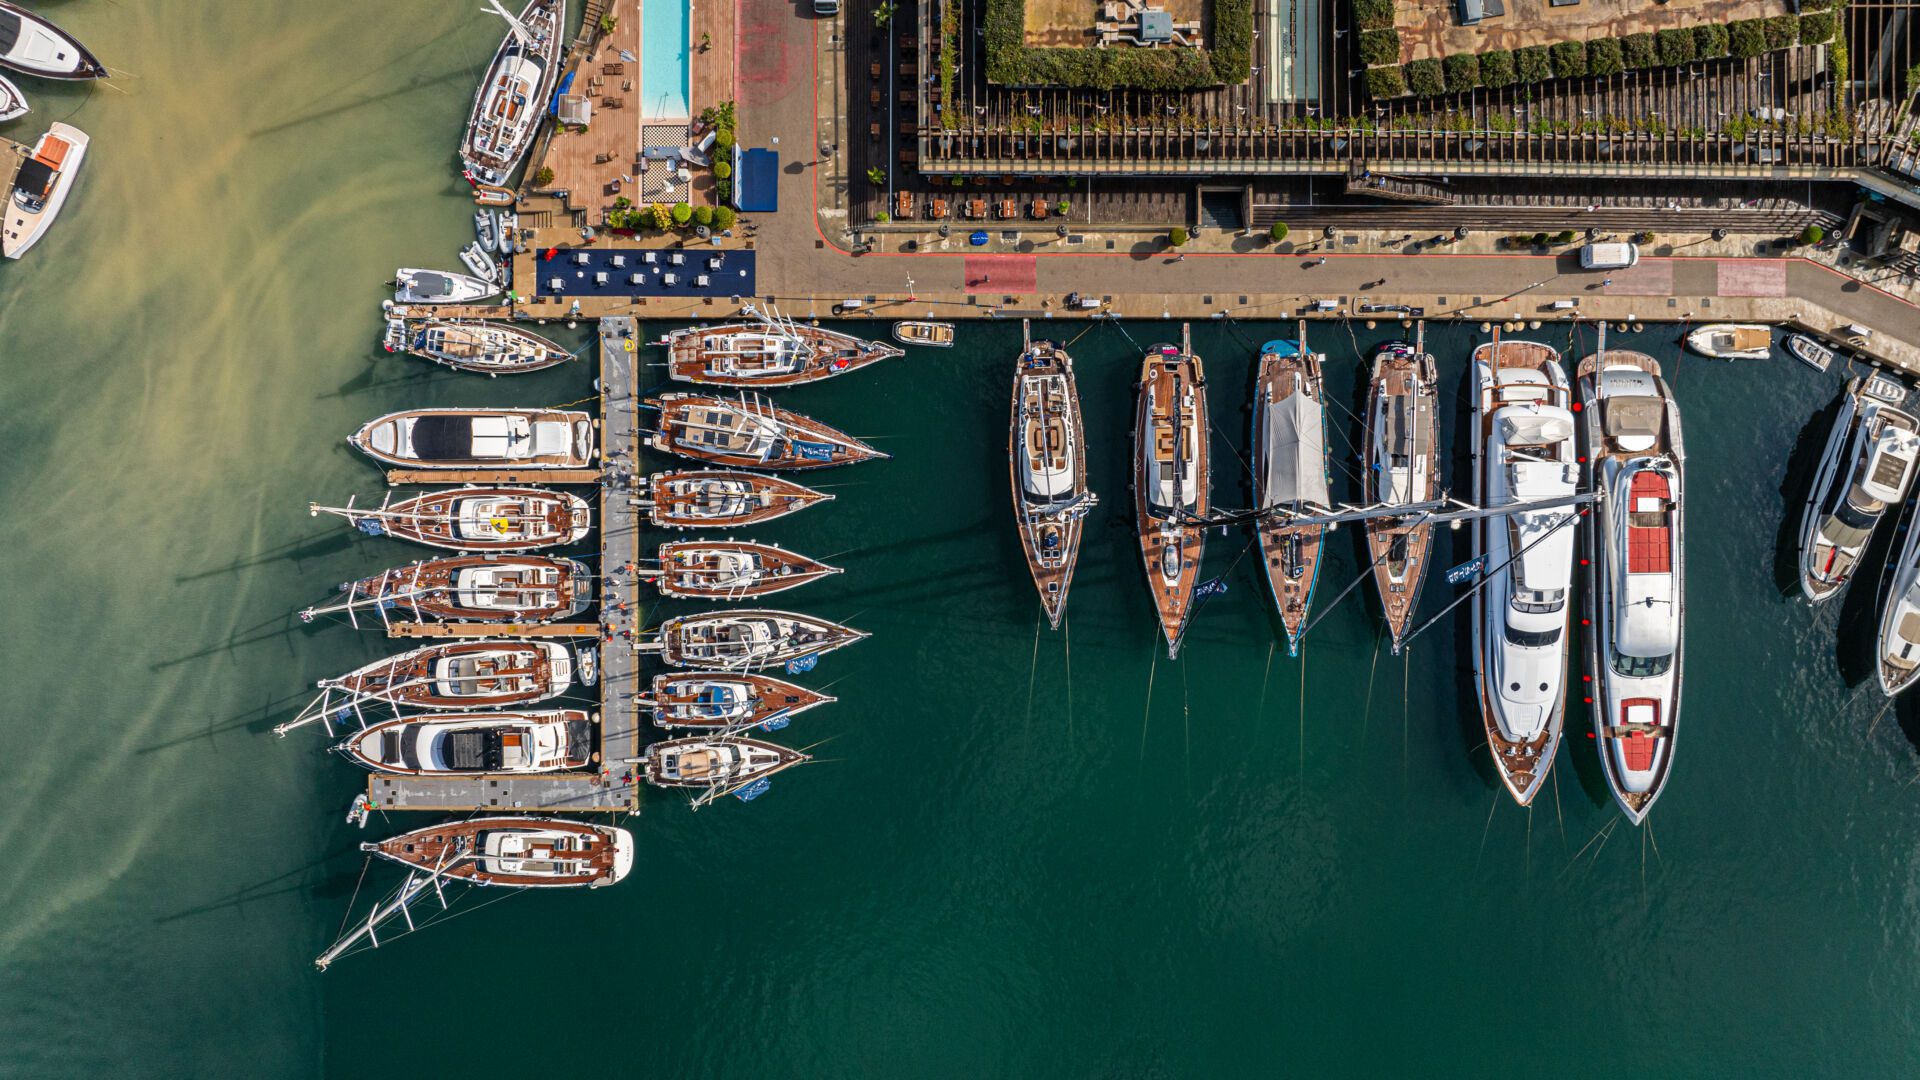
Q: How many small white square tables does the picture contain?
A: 10